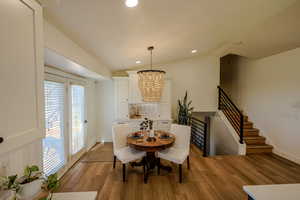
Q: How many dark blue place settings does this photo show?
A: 2